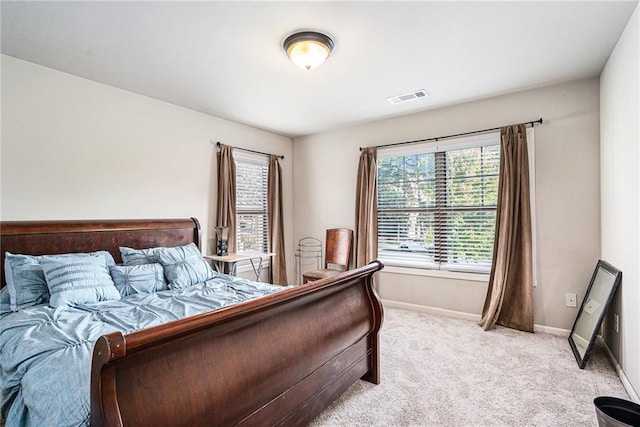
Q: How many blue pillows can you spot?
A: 5